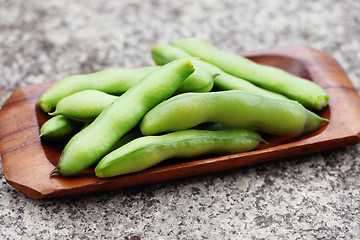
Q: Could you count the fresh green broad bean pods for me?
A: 8